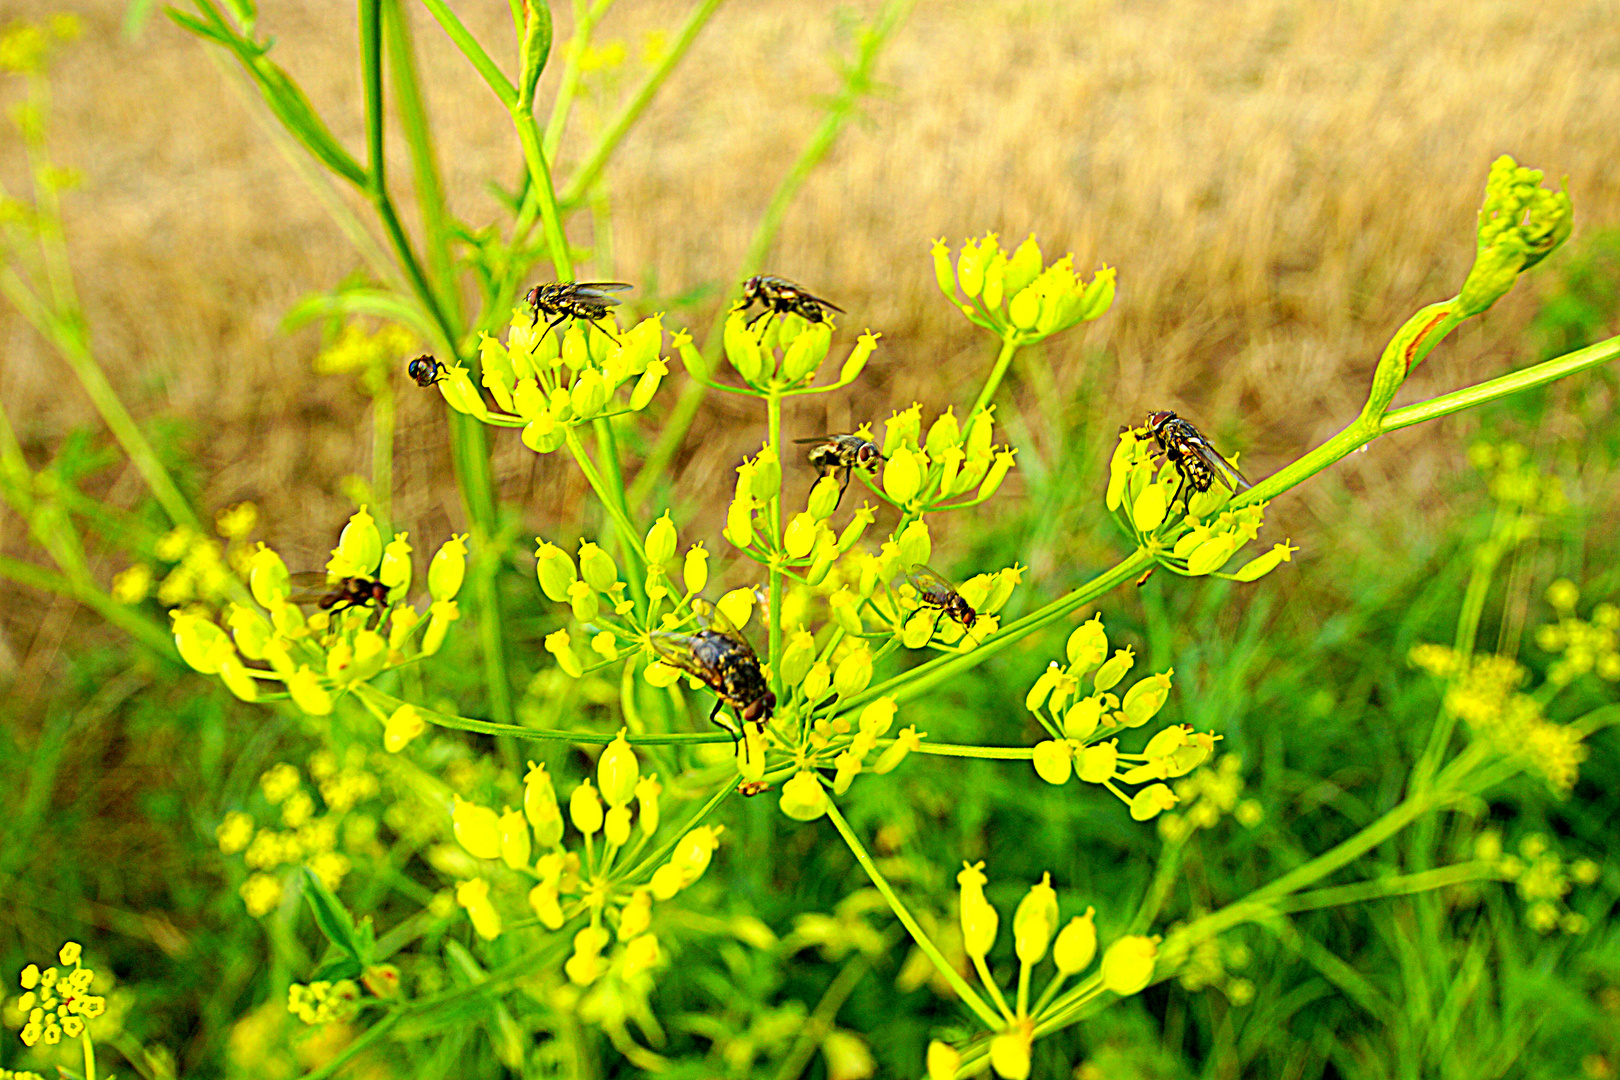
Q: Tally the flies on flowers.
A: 8